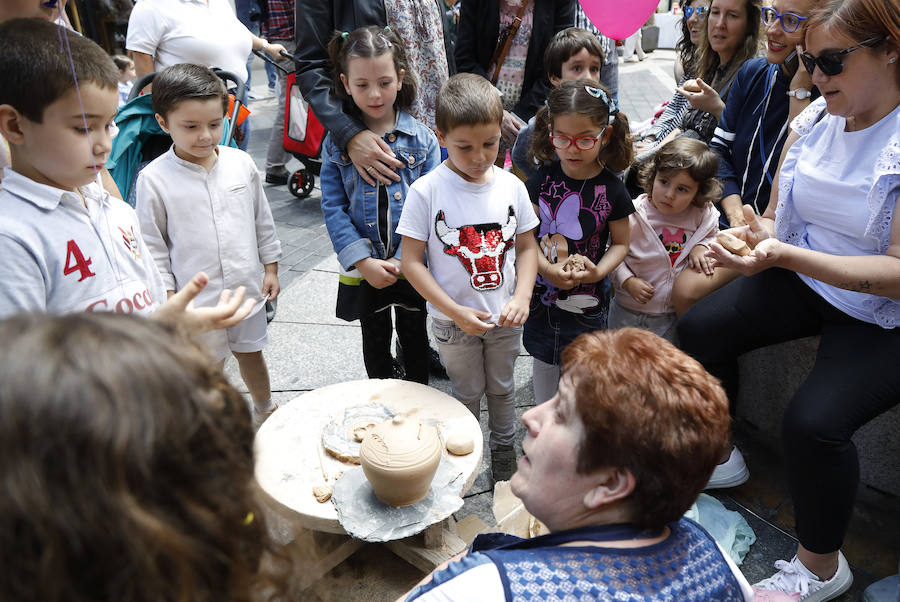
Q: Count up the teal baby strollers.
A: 1